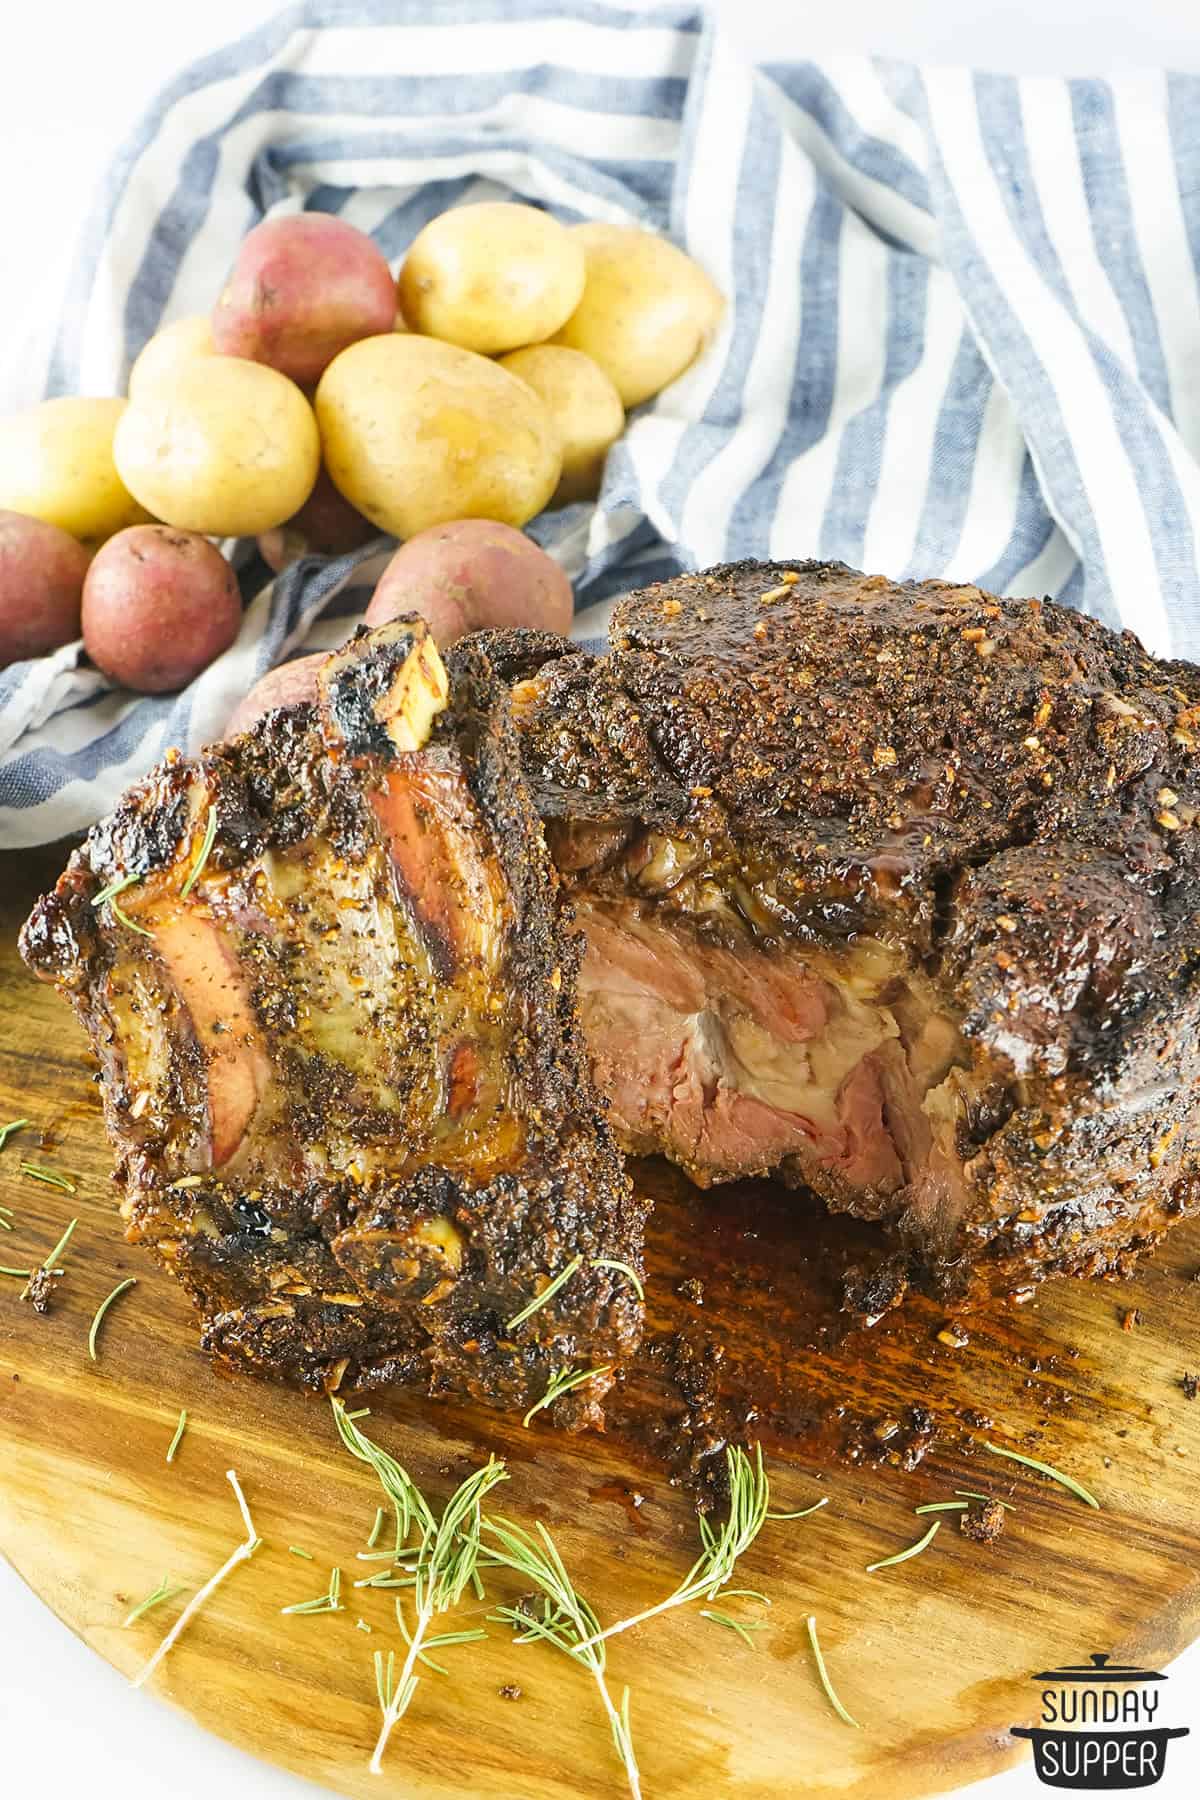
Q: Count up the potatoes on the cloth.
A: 13